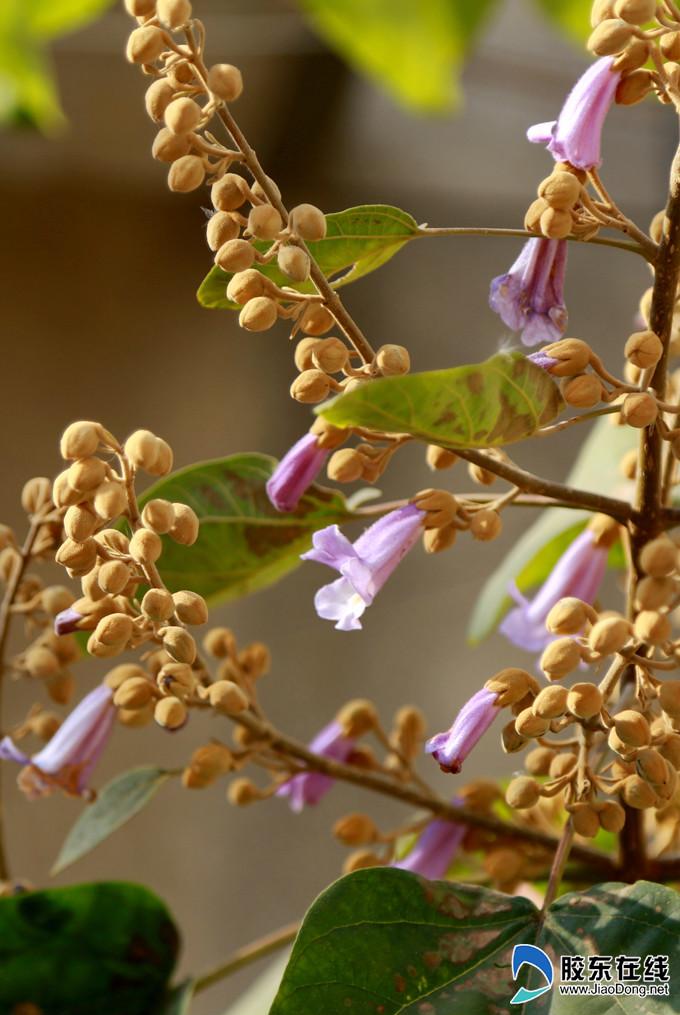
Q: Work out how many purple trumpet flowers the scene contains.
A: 9